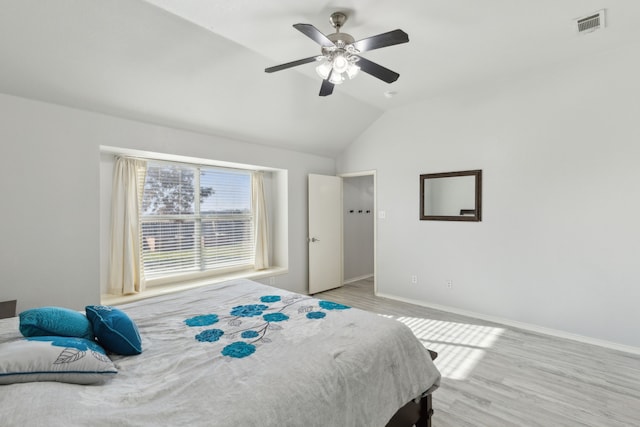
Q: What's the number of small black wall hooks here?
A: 3